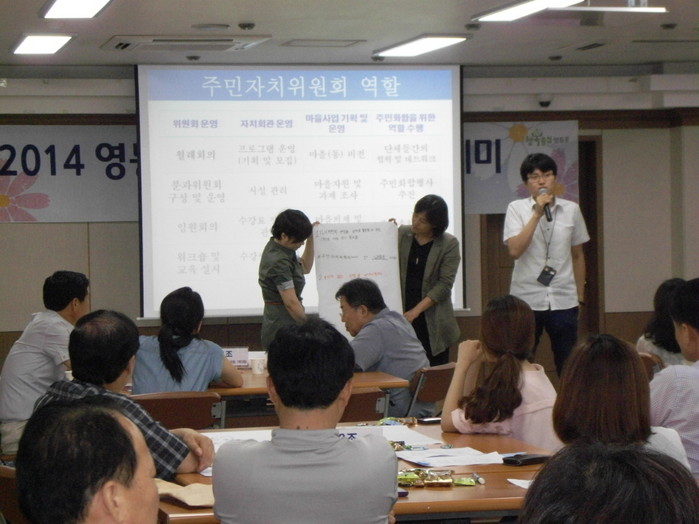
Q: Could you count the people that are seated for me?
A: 11